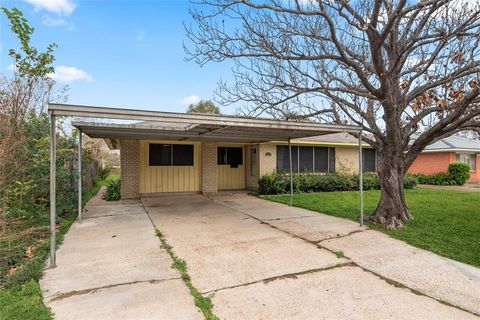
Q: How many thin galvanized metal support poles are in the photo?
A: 4